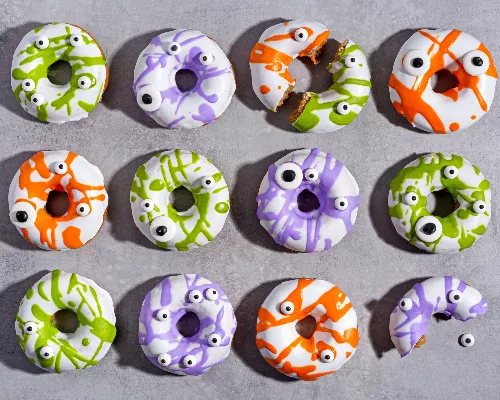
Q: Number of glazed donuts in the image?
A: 12